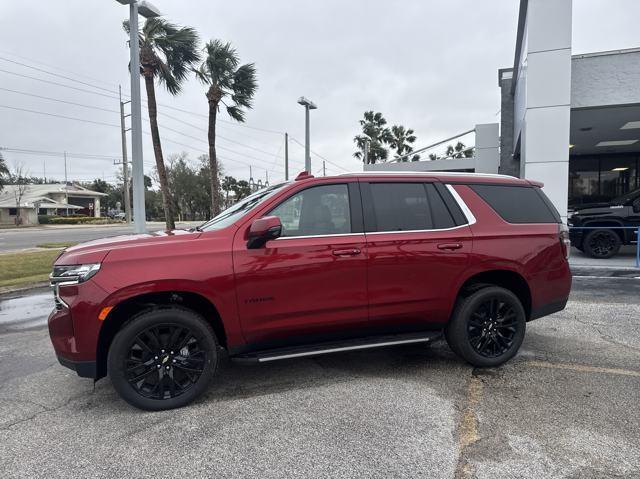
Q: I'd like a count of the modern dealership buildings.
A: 1